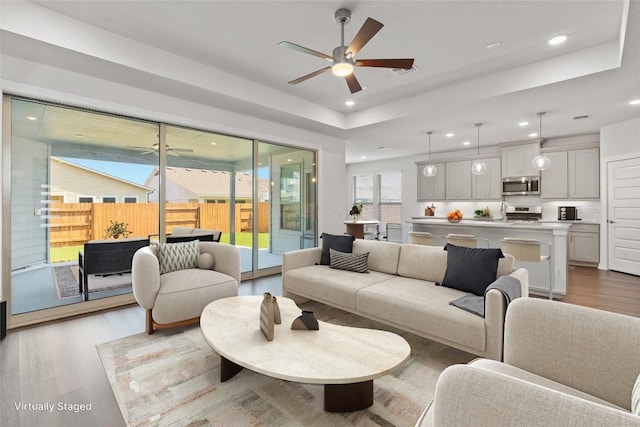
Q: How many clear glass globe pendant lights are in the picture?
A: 3